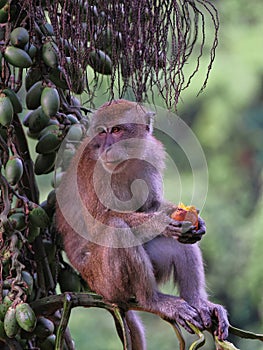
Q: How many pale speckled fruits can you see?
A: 2